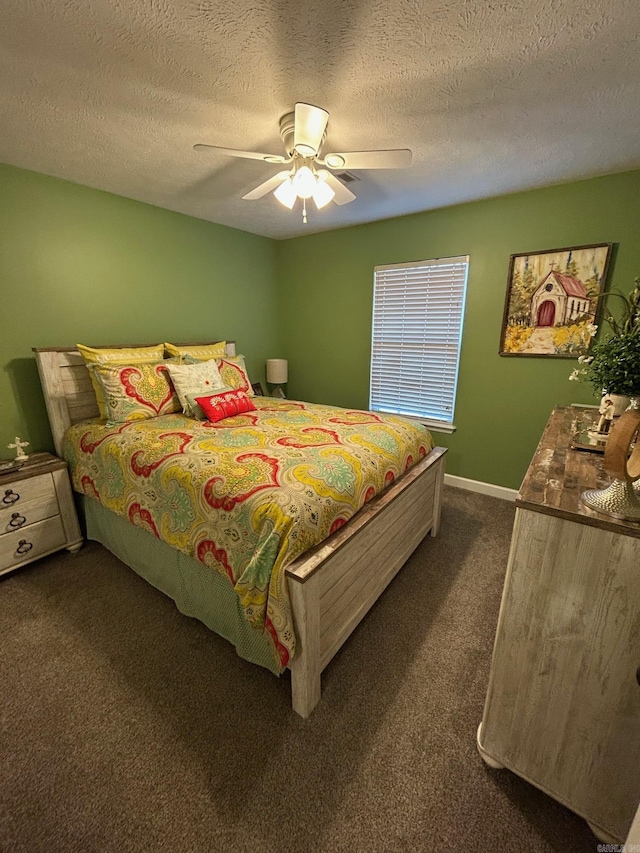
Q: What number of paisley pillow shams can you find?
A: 2